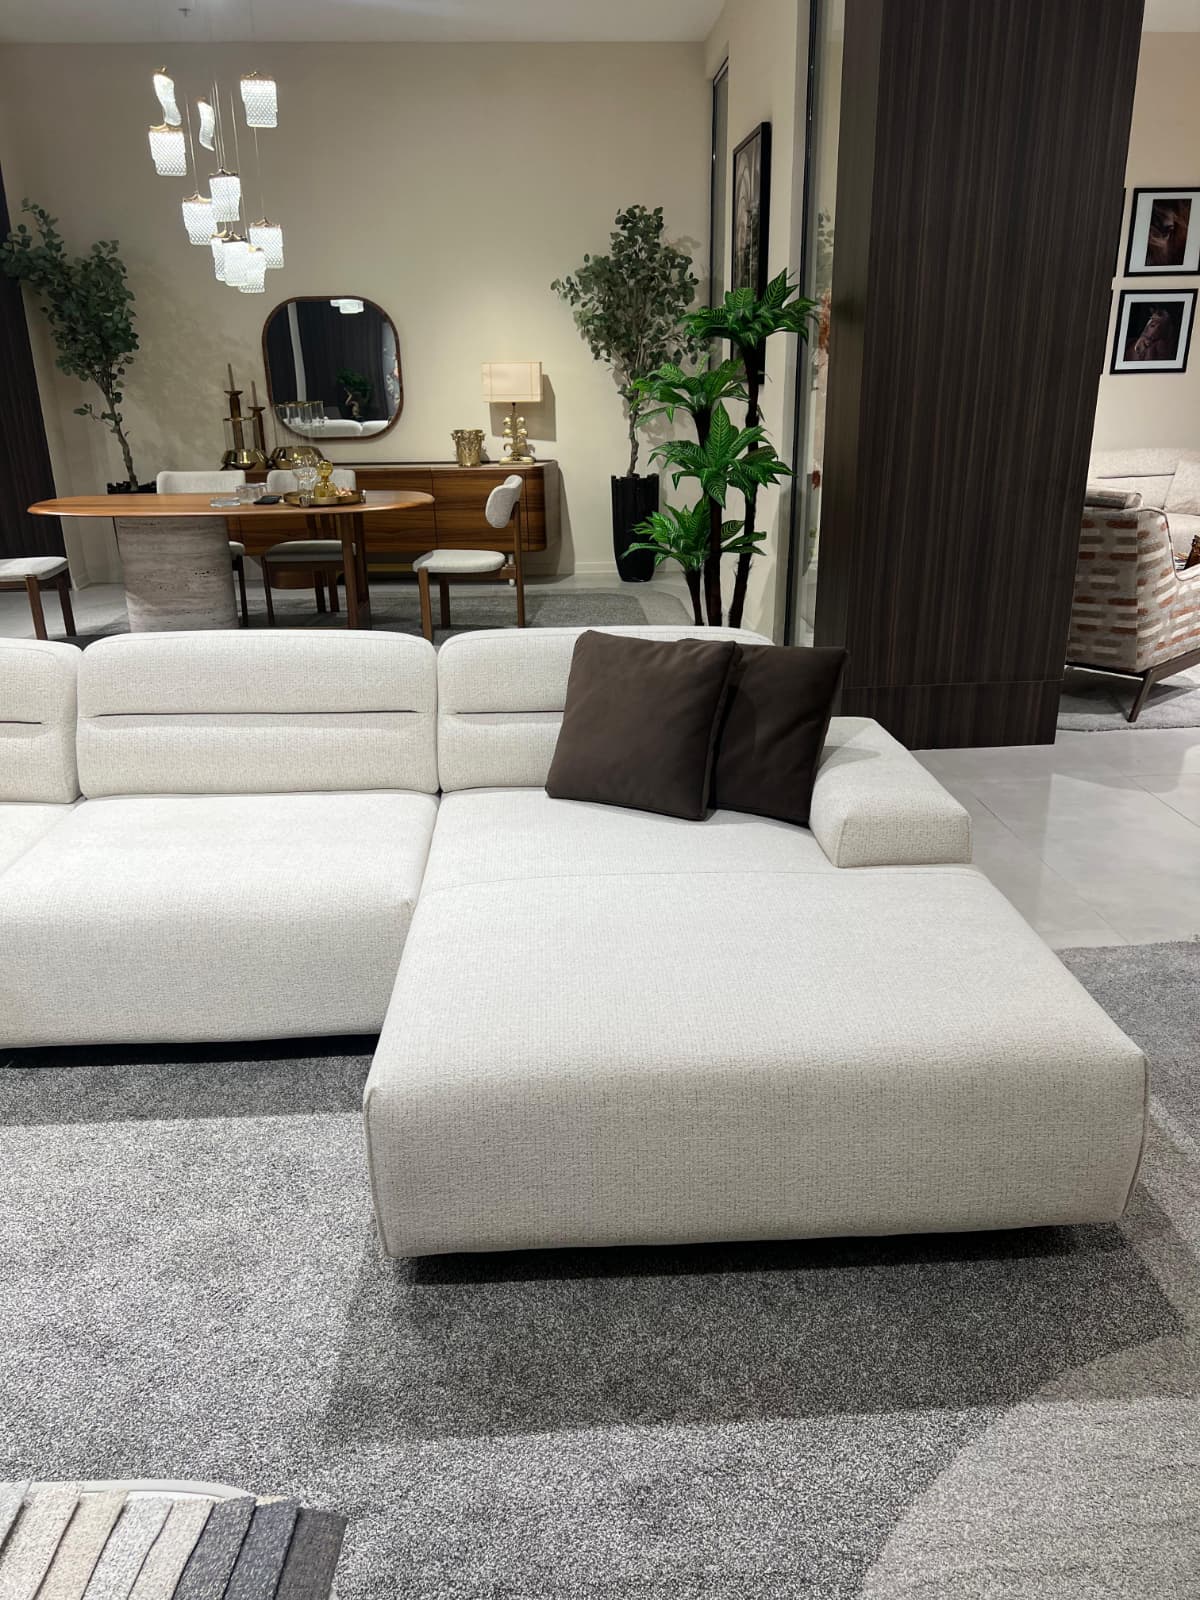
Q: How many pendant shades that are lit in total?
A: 10